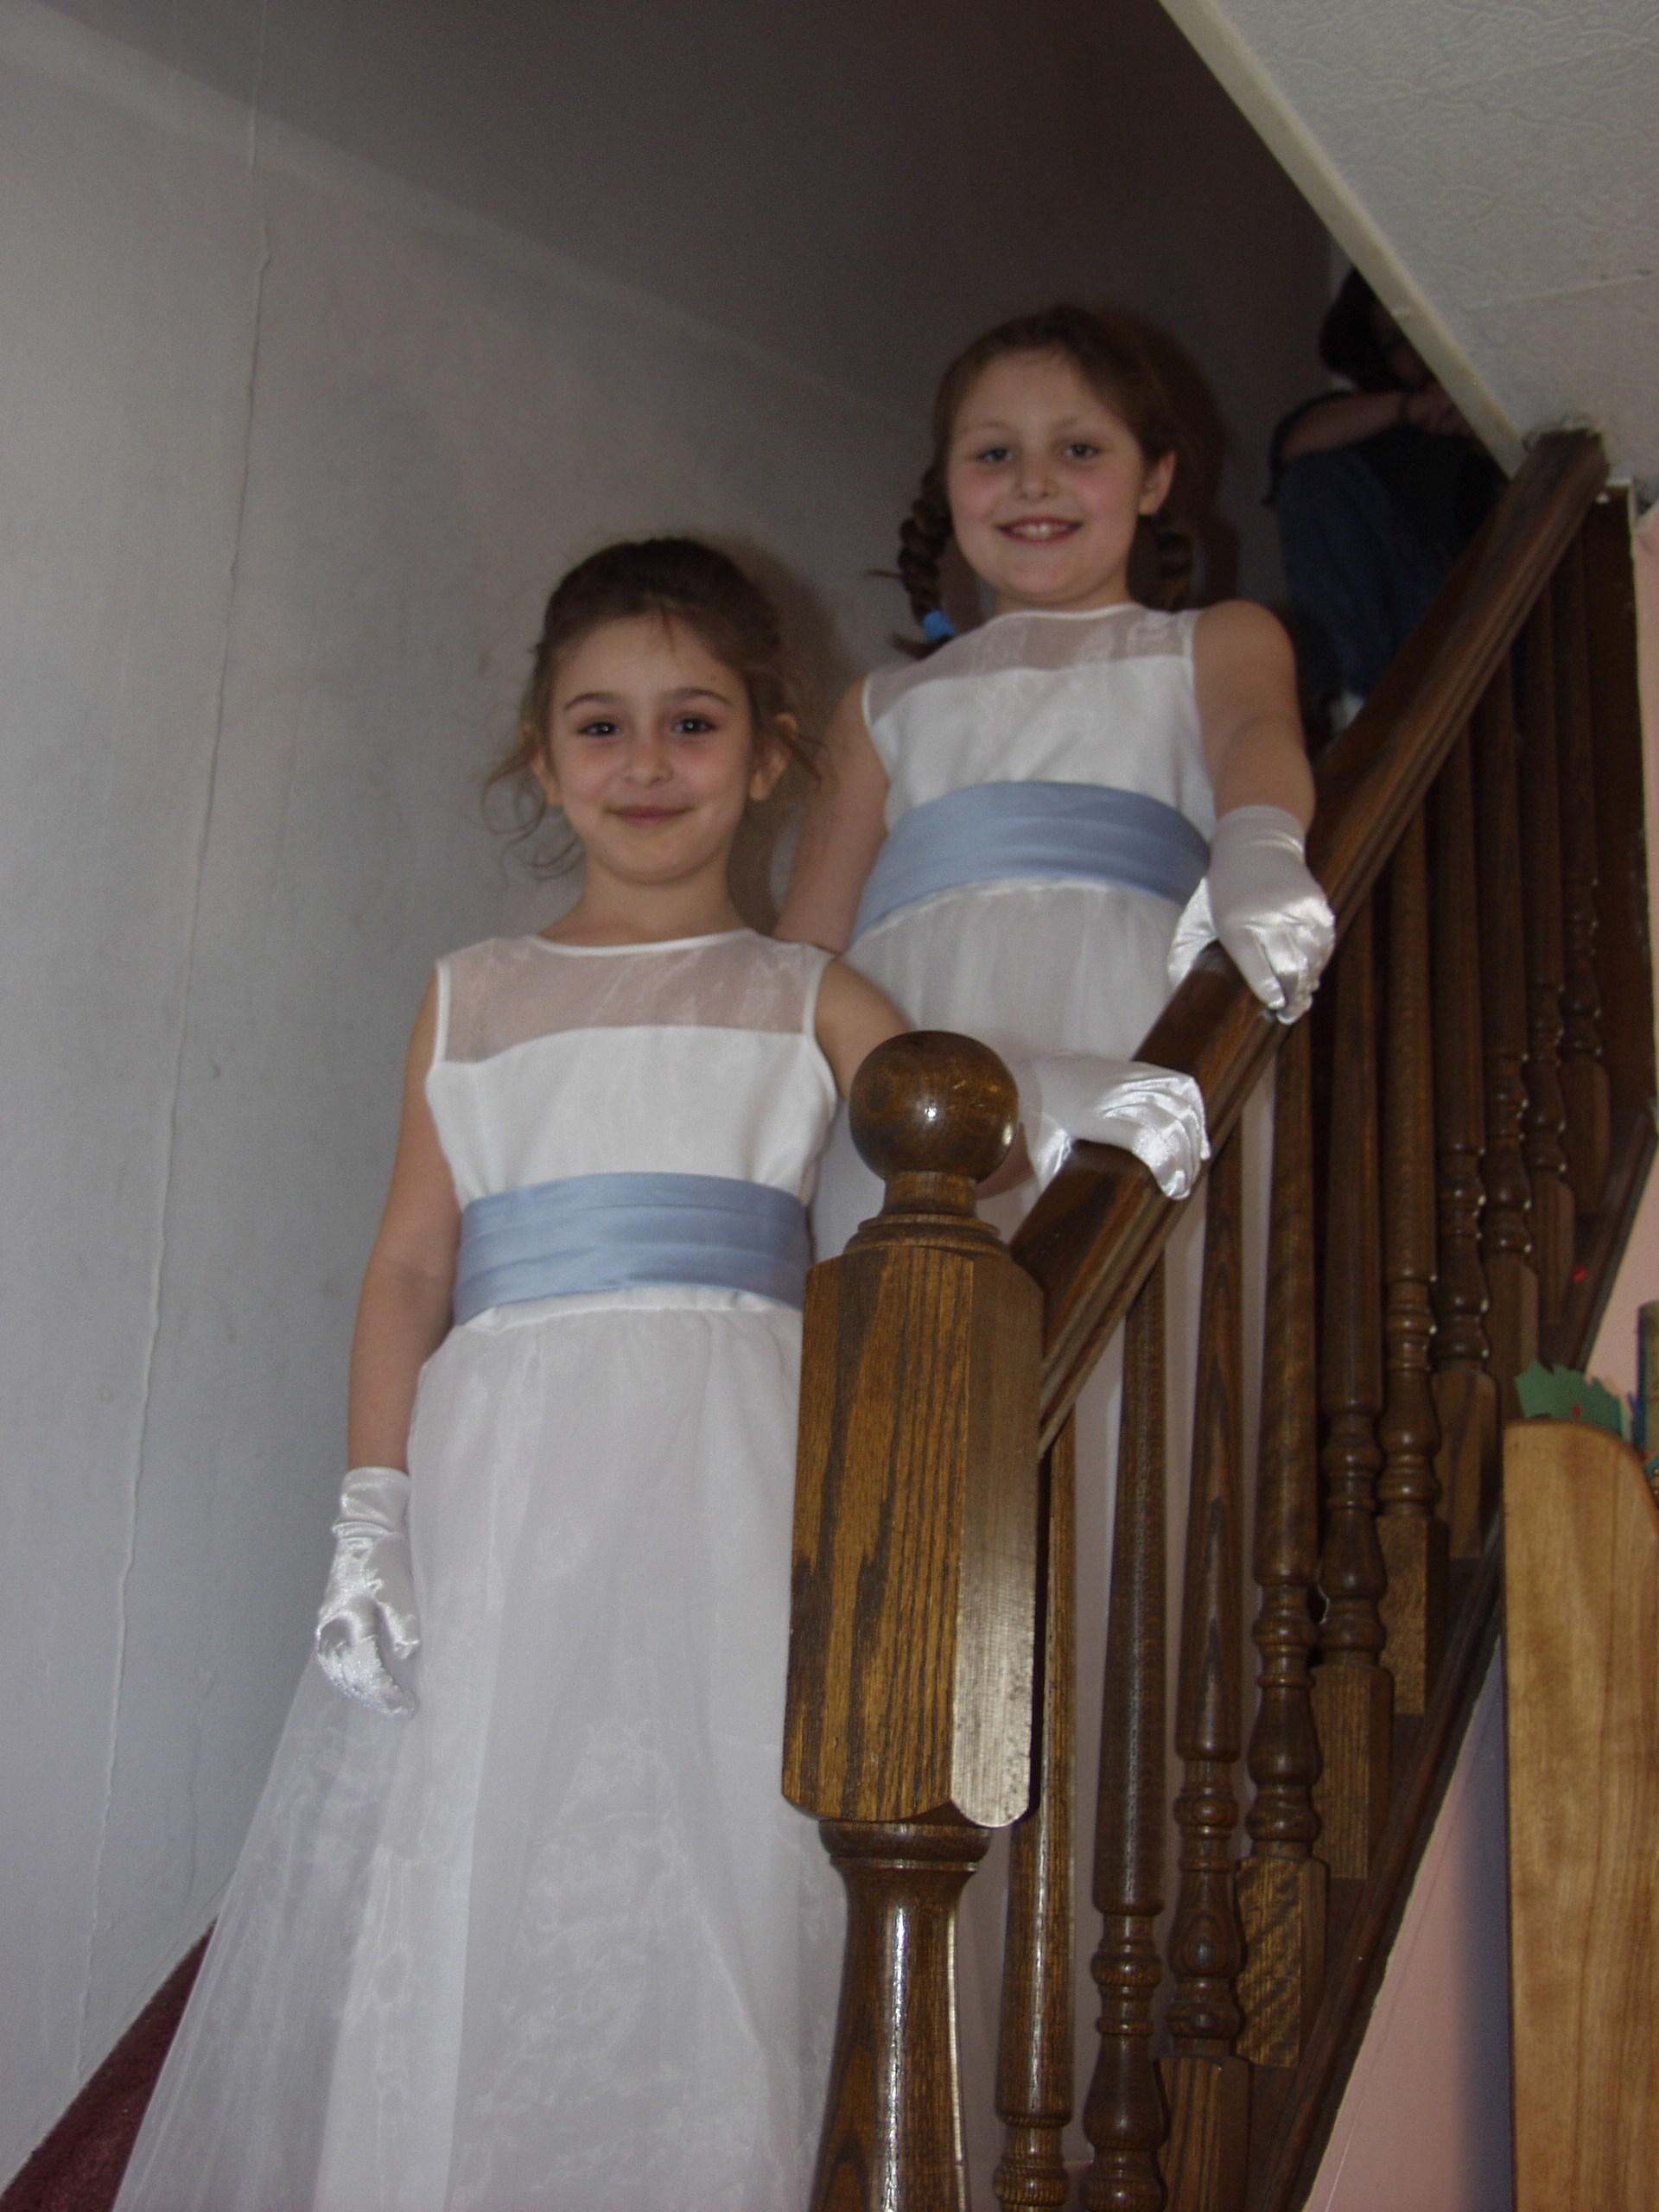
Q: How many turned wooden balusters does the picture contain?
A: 10